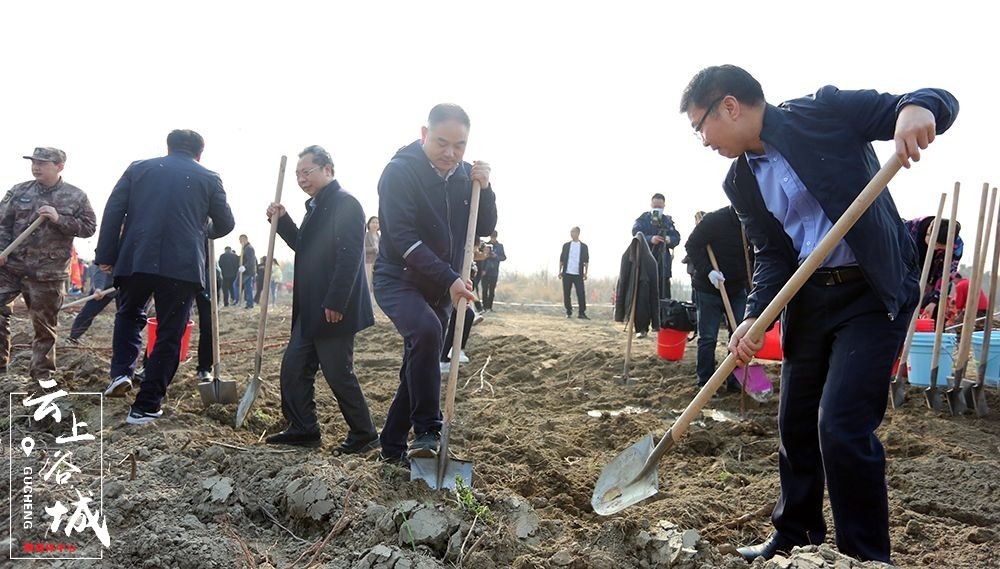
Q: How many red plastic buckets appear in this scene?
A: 5